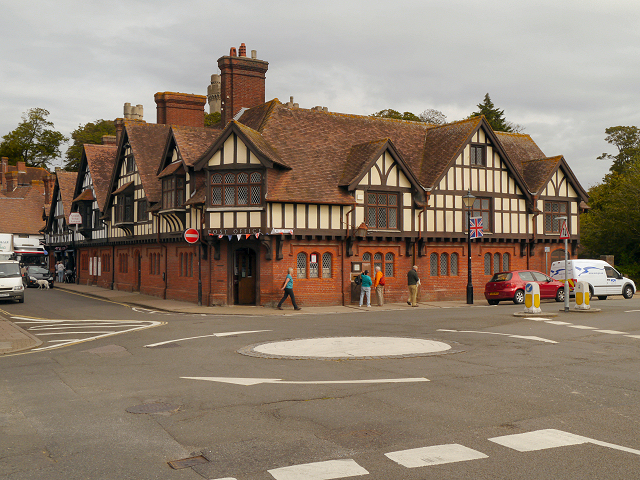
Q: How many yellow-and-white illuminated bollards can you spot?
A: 2